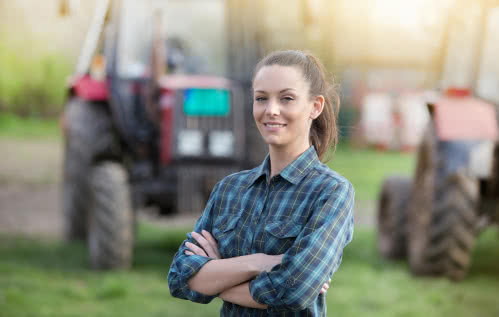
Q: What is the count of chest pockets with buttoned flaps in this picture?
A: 2